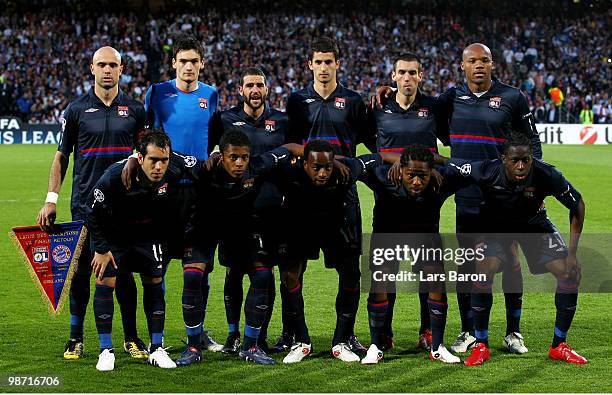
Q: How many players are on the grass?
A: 11